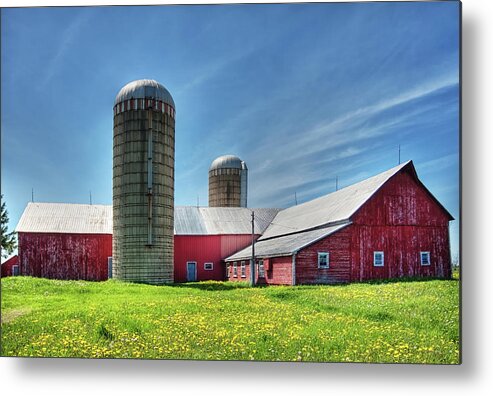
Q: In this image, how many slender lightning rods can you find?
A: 6